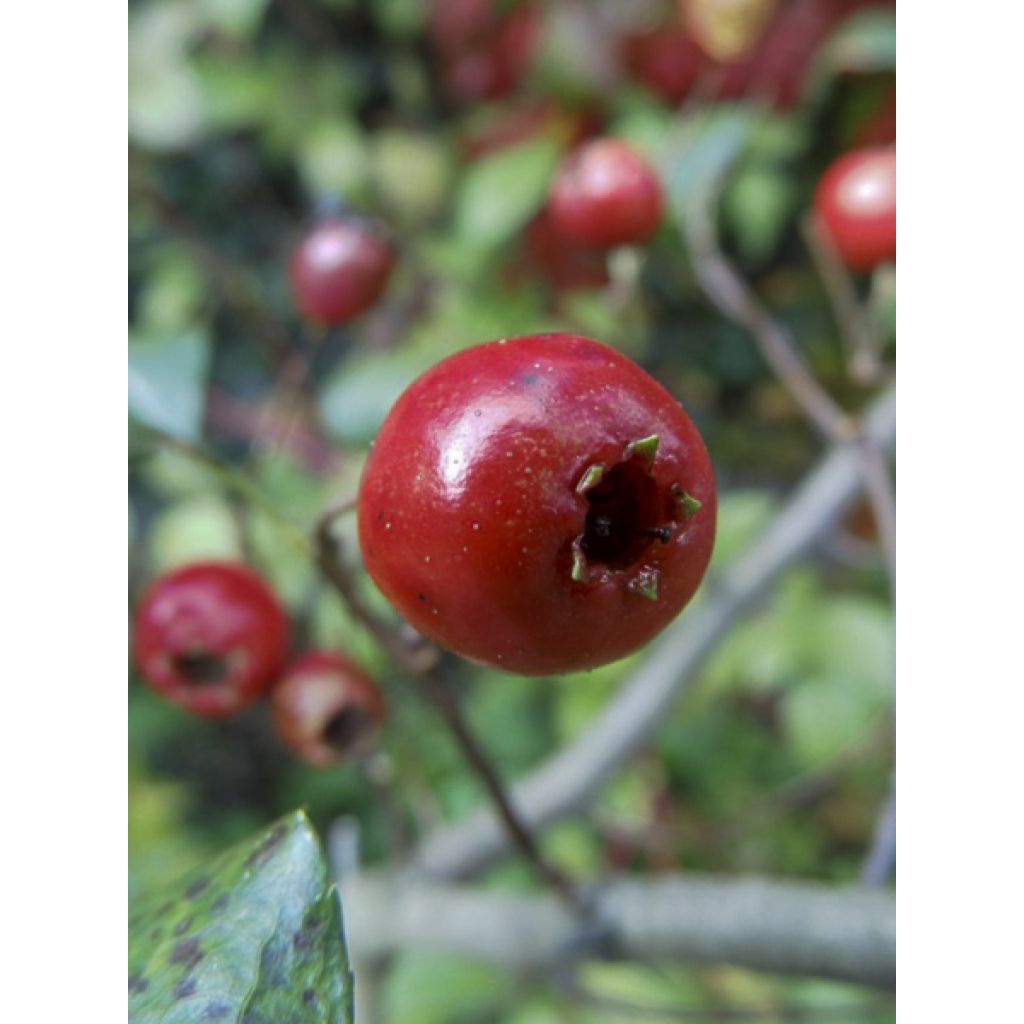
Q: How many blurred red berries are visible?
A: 5